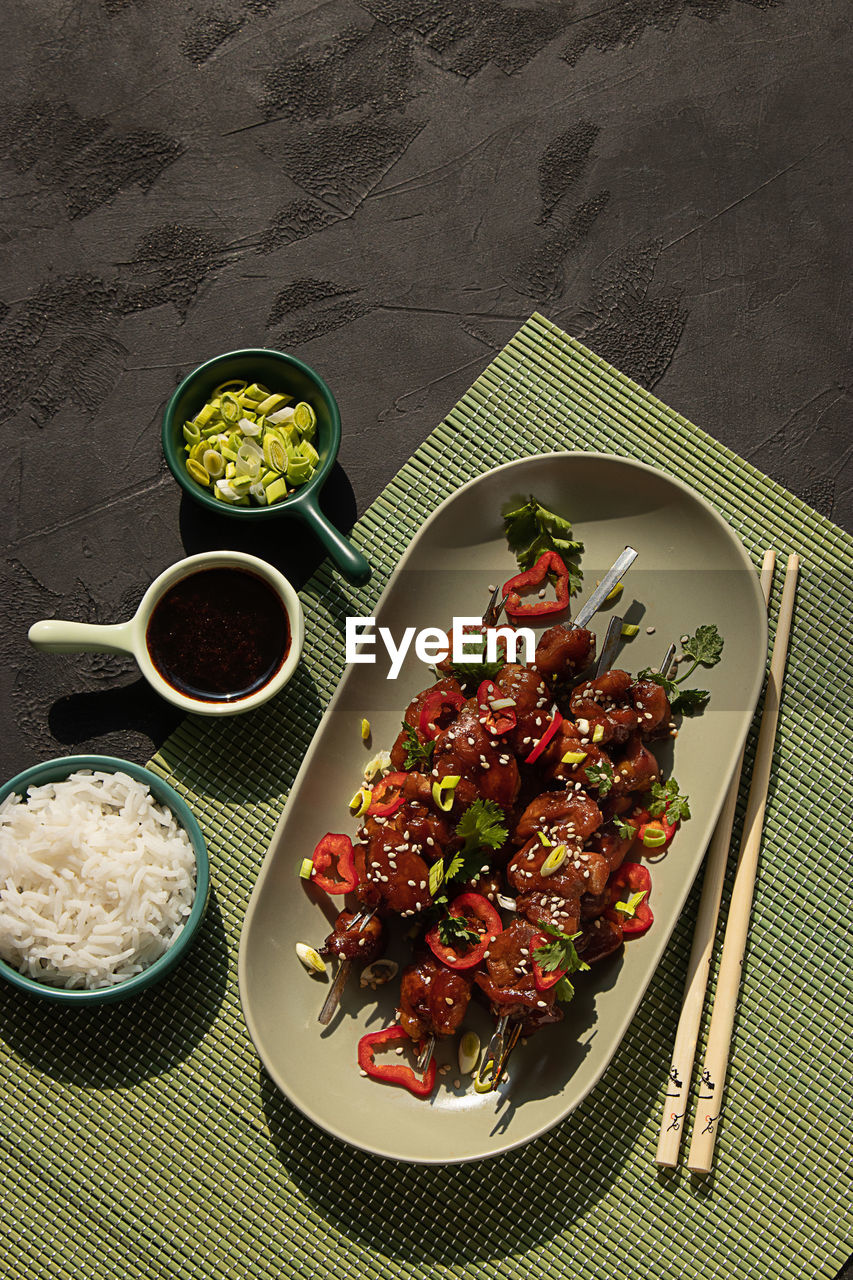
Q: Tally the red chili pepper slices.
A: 11